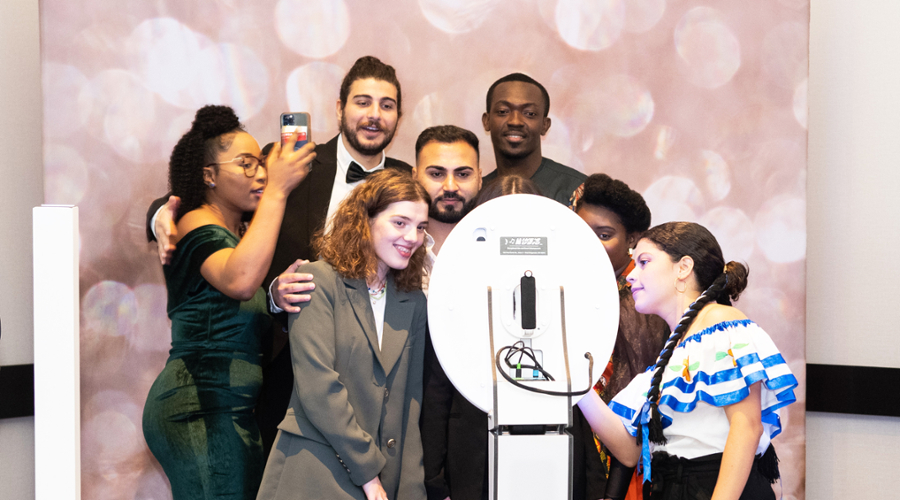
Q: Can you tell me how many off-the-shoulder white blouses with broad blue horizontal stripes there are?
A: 1